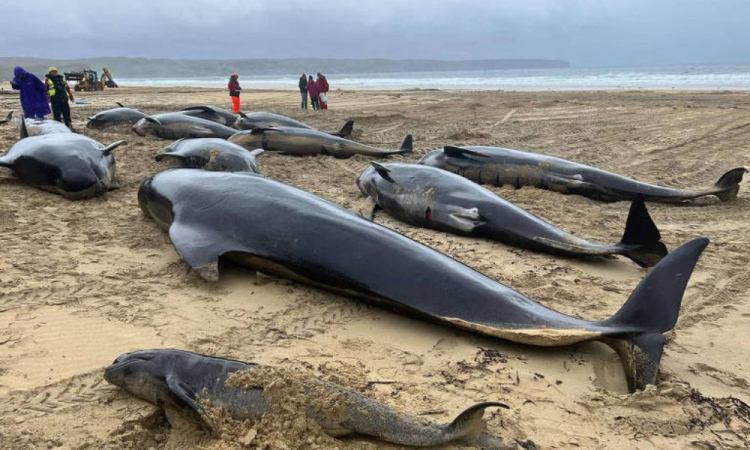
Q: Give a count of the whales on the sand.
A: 13